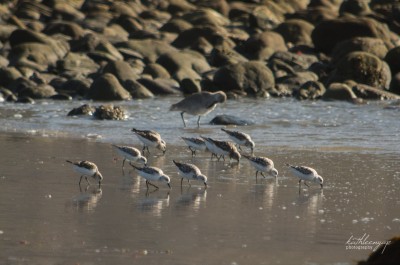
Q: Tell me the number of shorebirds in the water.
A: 11